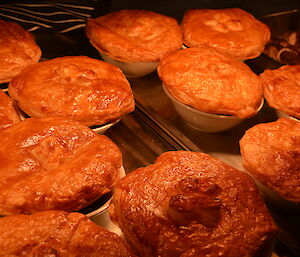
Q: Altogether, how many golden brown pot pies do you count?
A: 11